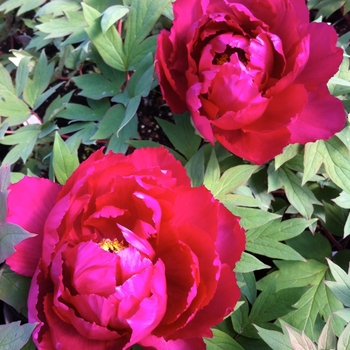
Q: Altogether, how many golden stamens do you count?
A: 2